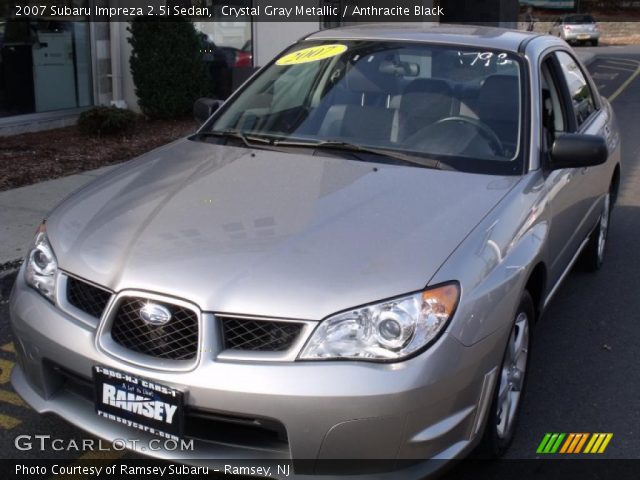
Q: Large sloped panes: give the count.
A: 1